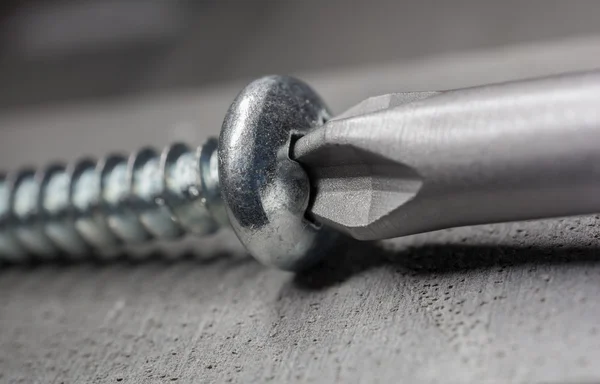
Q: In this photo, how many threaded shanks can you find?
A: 1